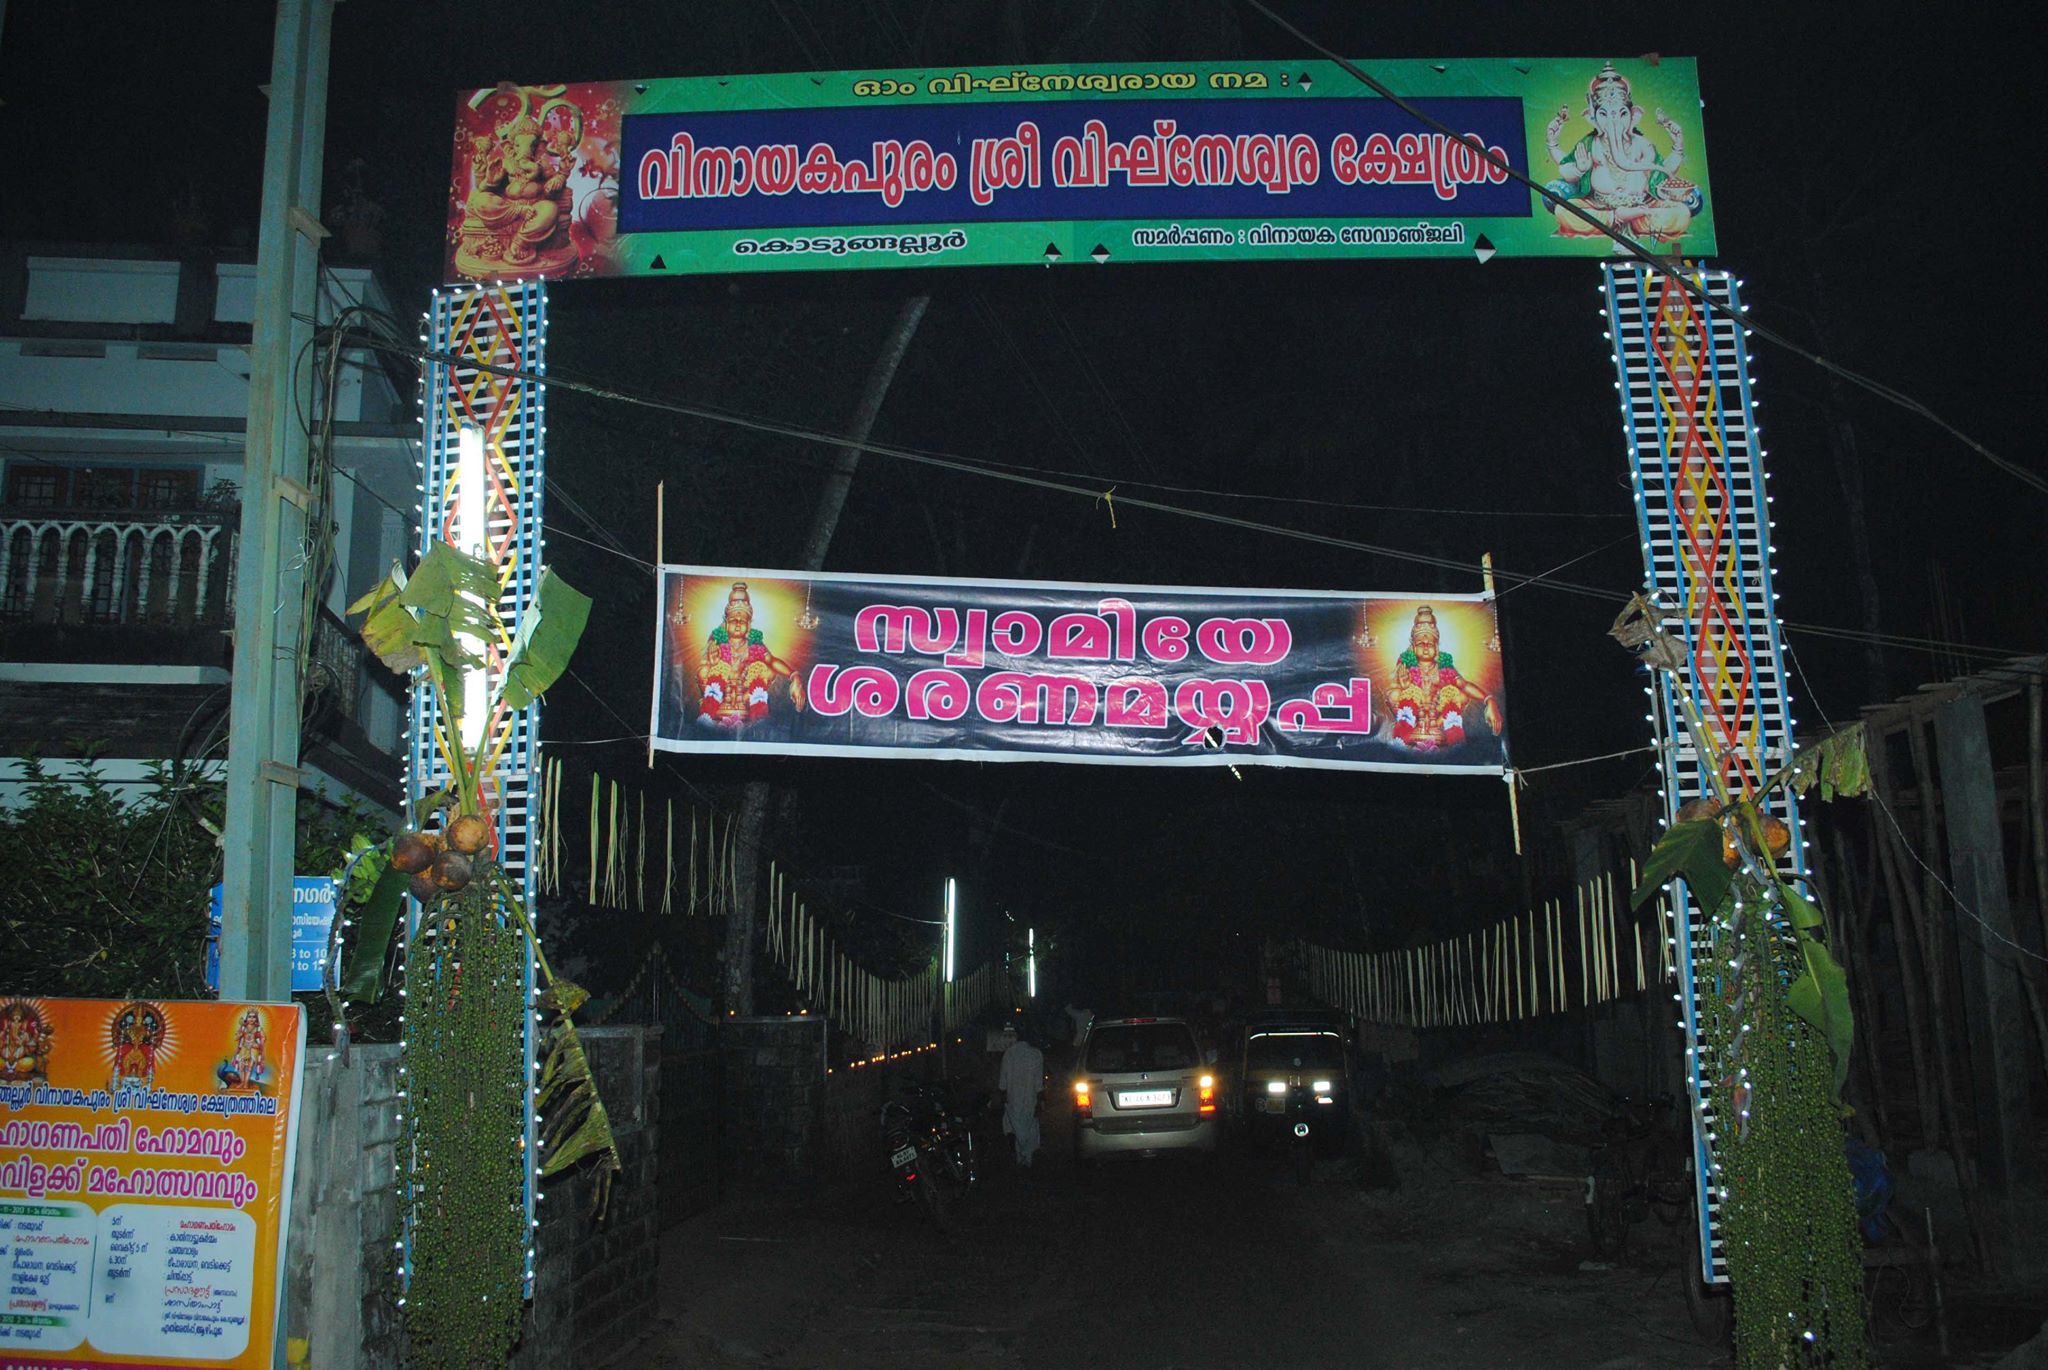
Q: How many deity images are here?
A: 7